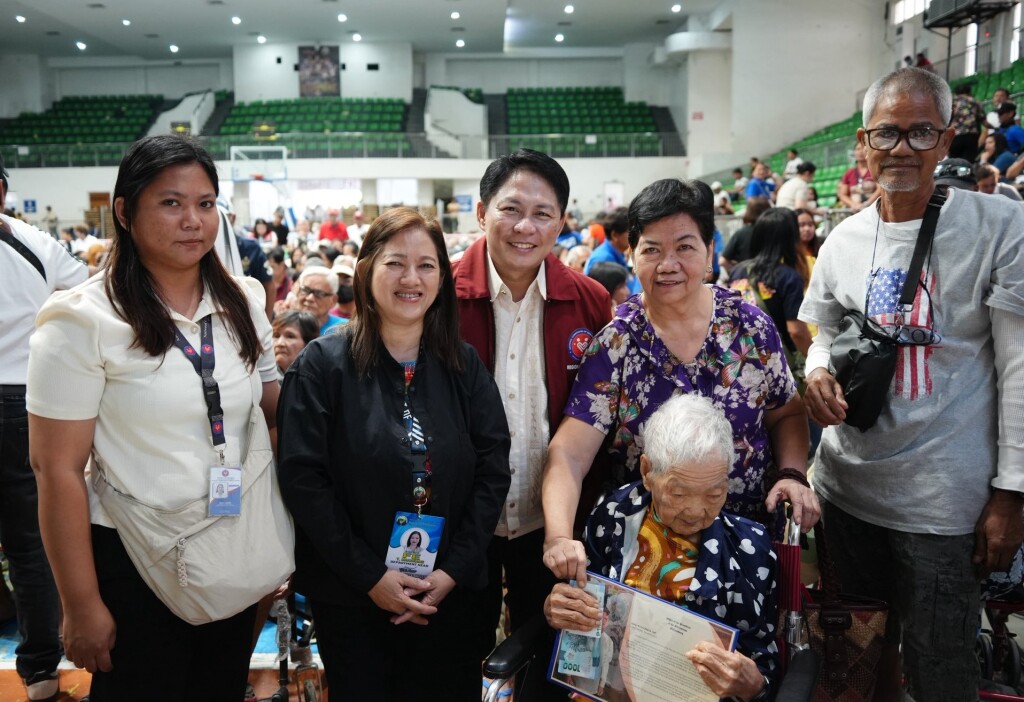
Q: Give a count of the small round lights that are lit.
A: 13